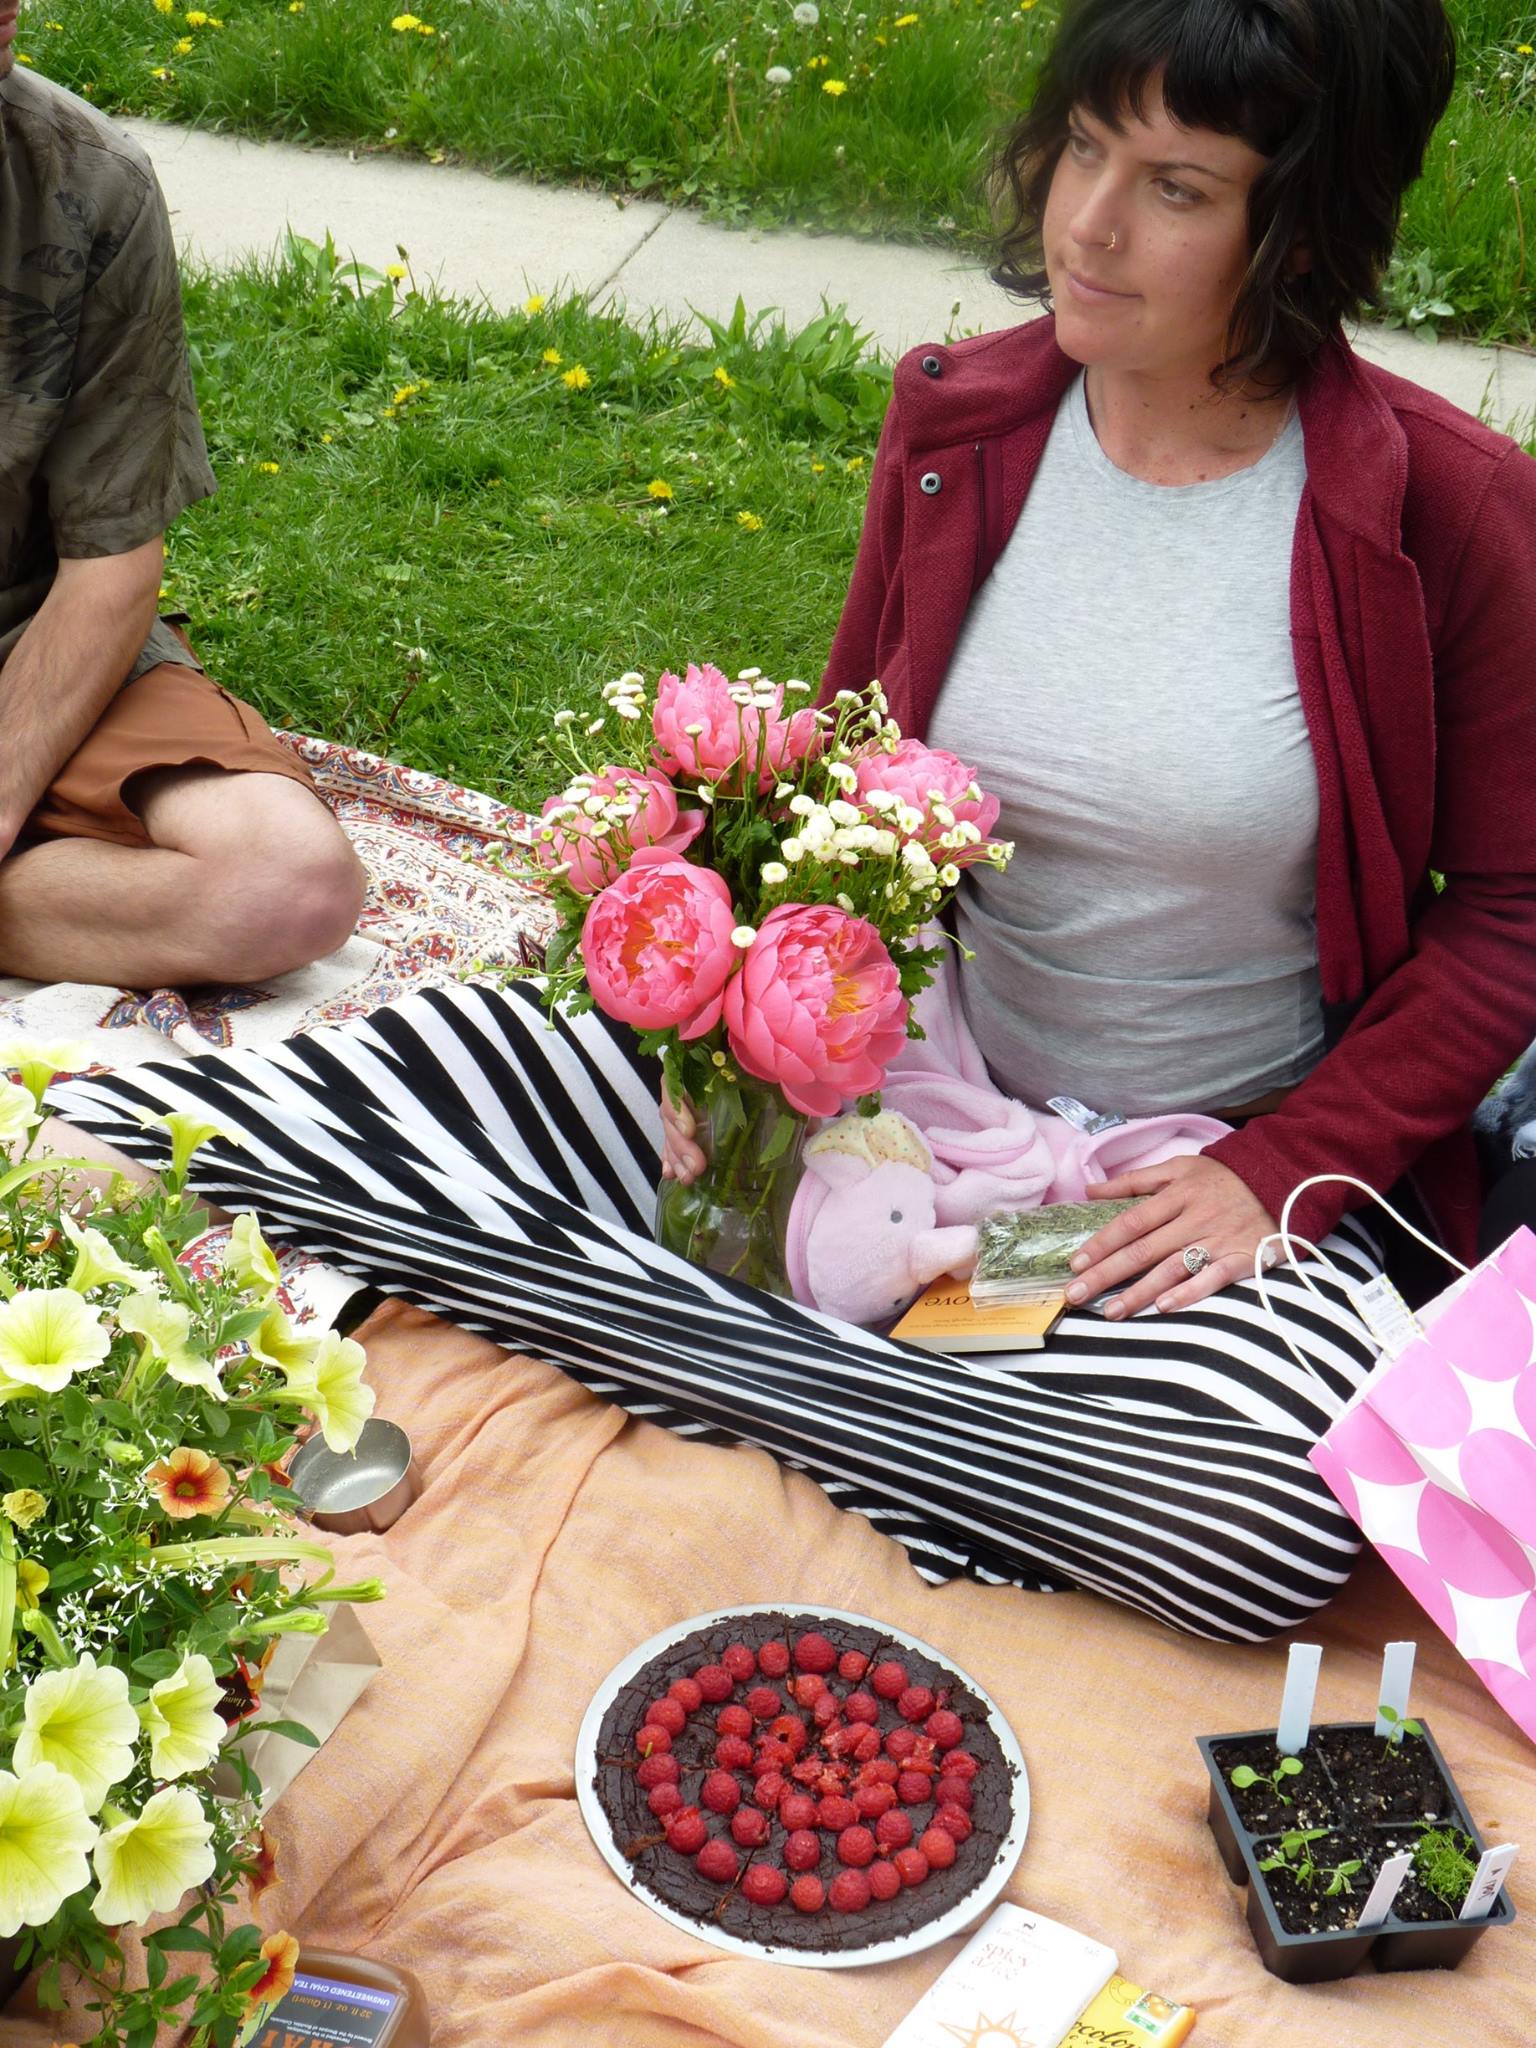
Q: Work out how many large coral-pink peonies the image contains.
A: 5